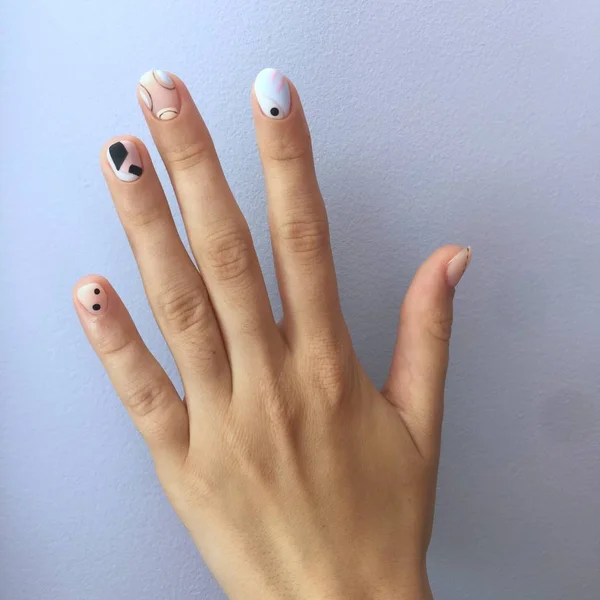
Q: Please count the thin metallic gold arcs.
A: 3